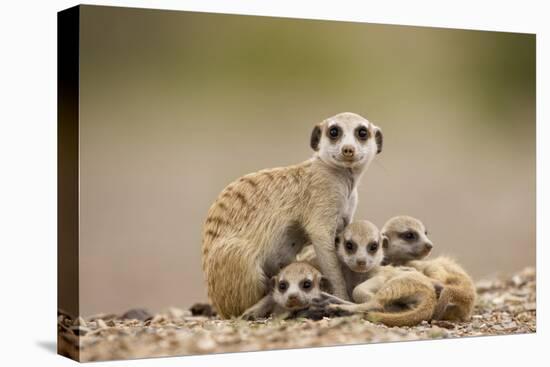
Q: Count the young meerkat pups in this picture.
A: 3